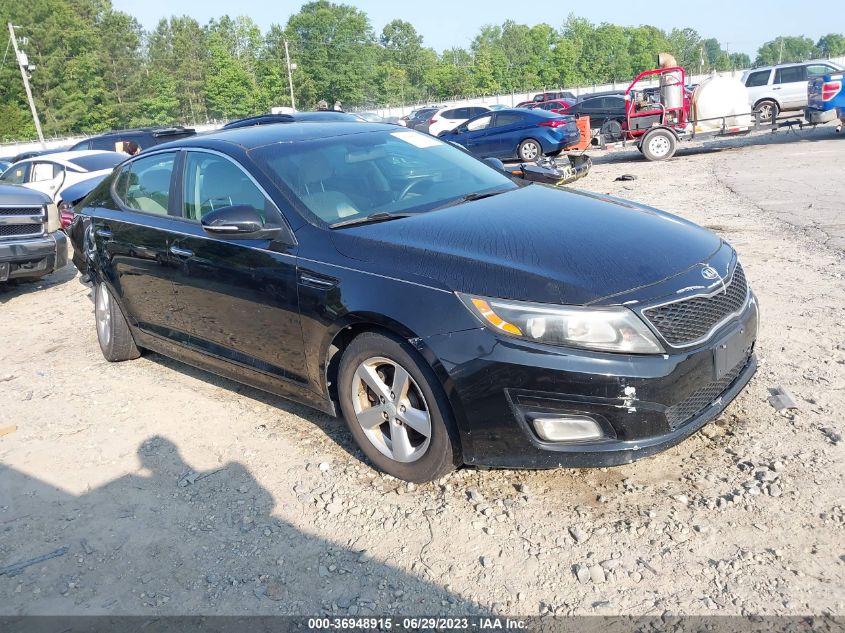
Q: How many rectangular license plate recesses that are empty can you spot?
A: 1